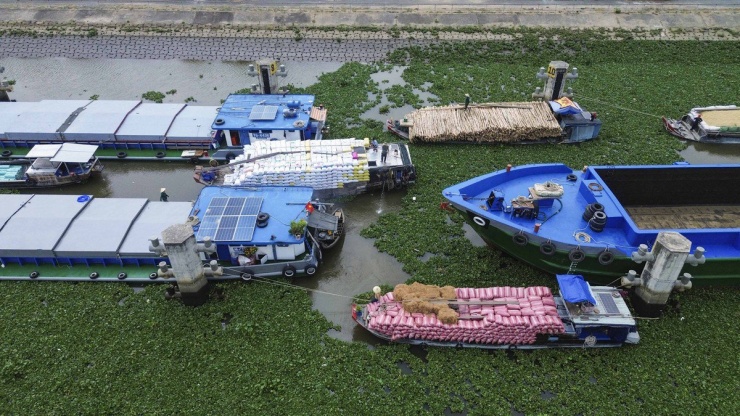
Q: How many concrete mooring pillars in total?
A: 4